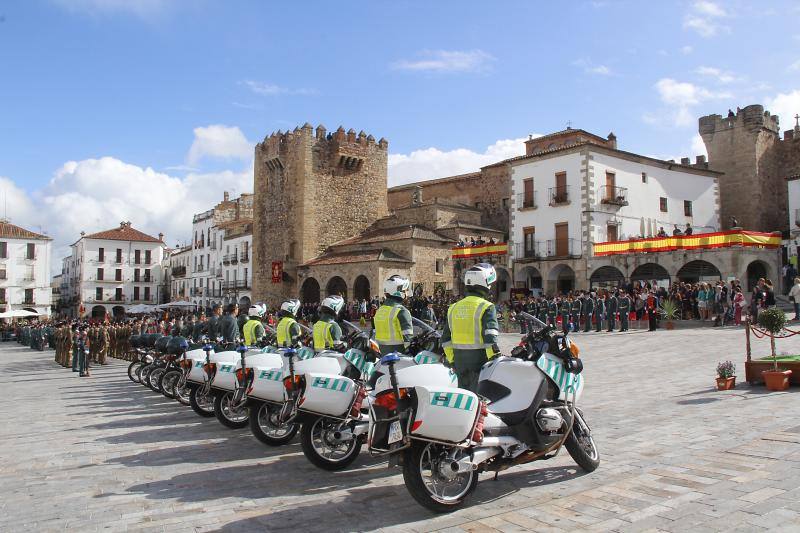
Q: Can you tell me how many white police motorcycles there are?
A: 5